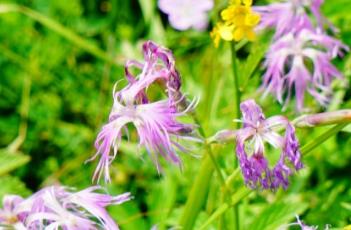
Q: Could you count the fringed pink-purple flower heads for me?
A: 5